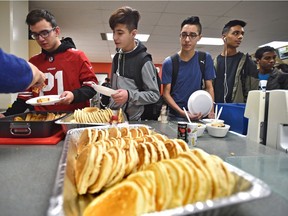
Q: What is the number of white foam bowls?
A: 3